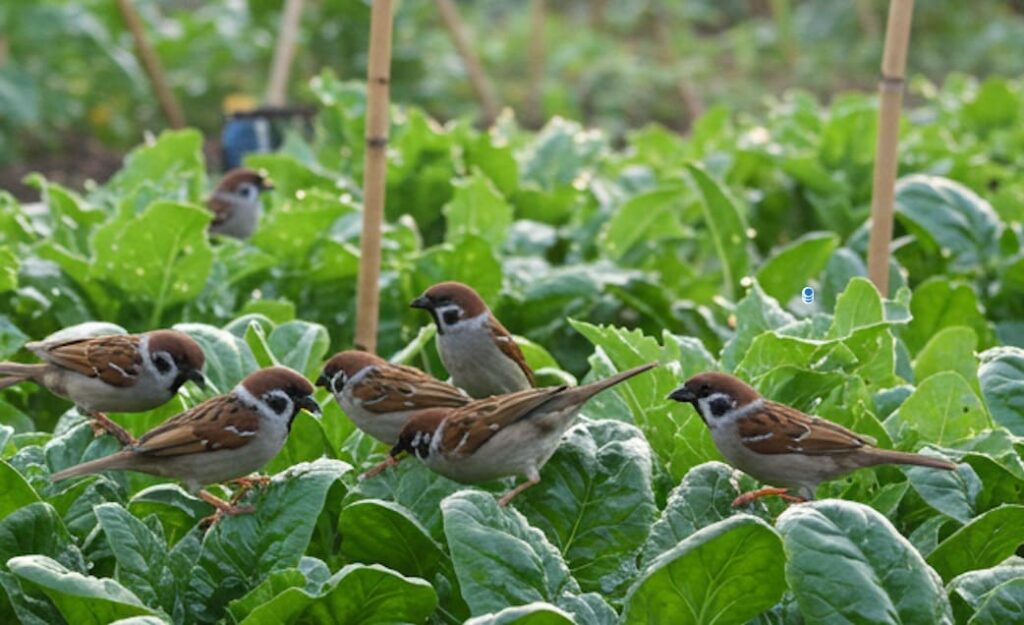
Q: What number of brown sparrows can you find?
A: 7